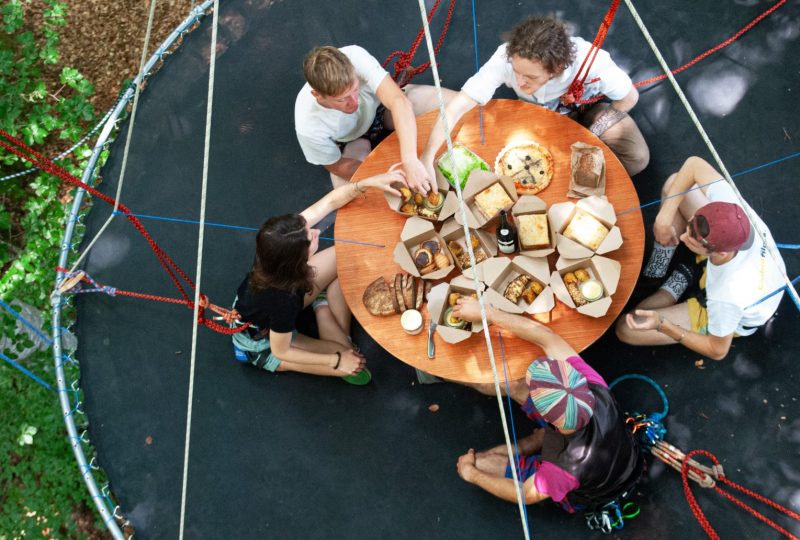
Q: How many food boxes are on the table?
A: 9